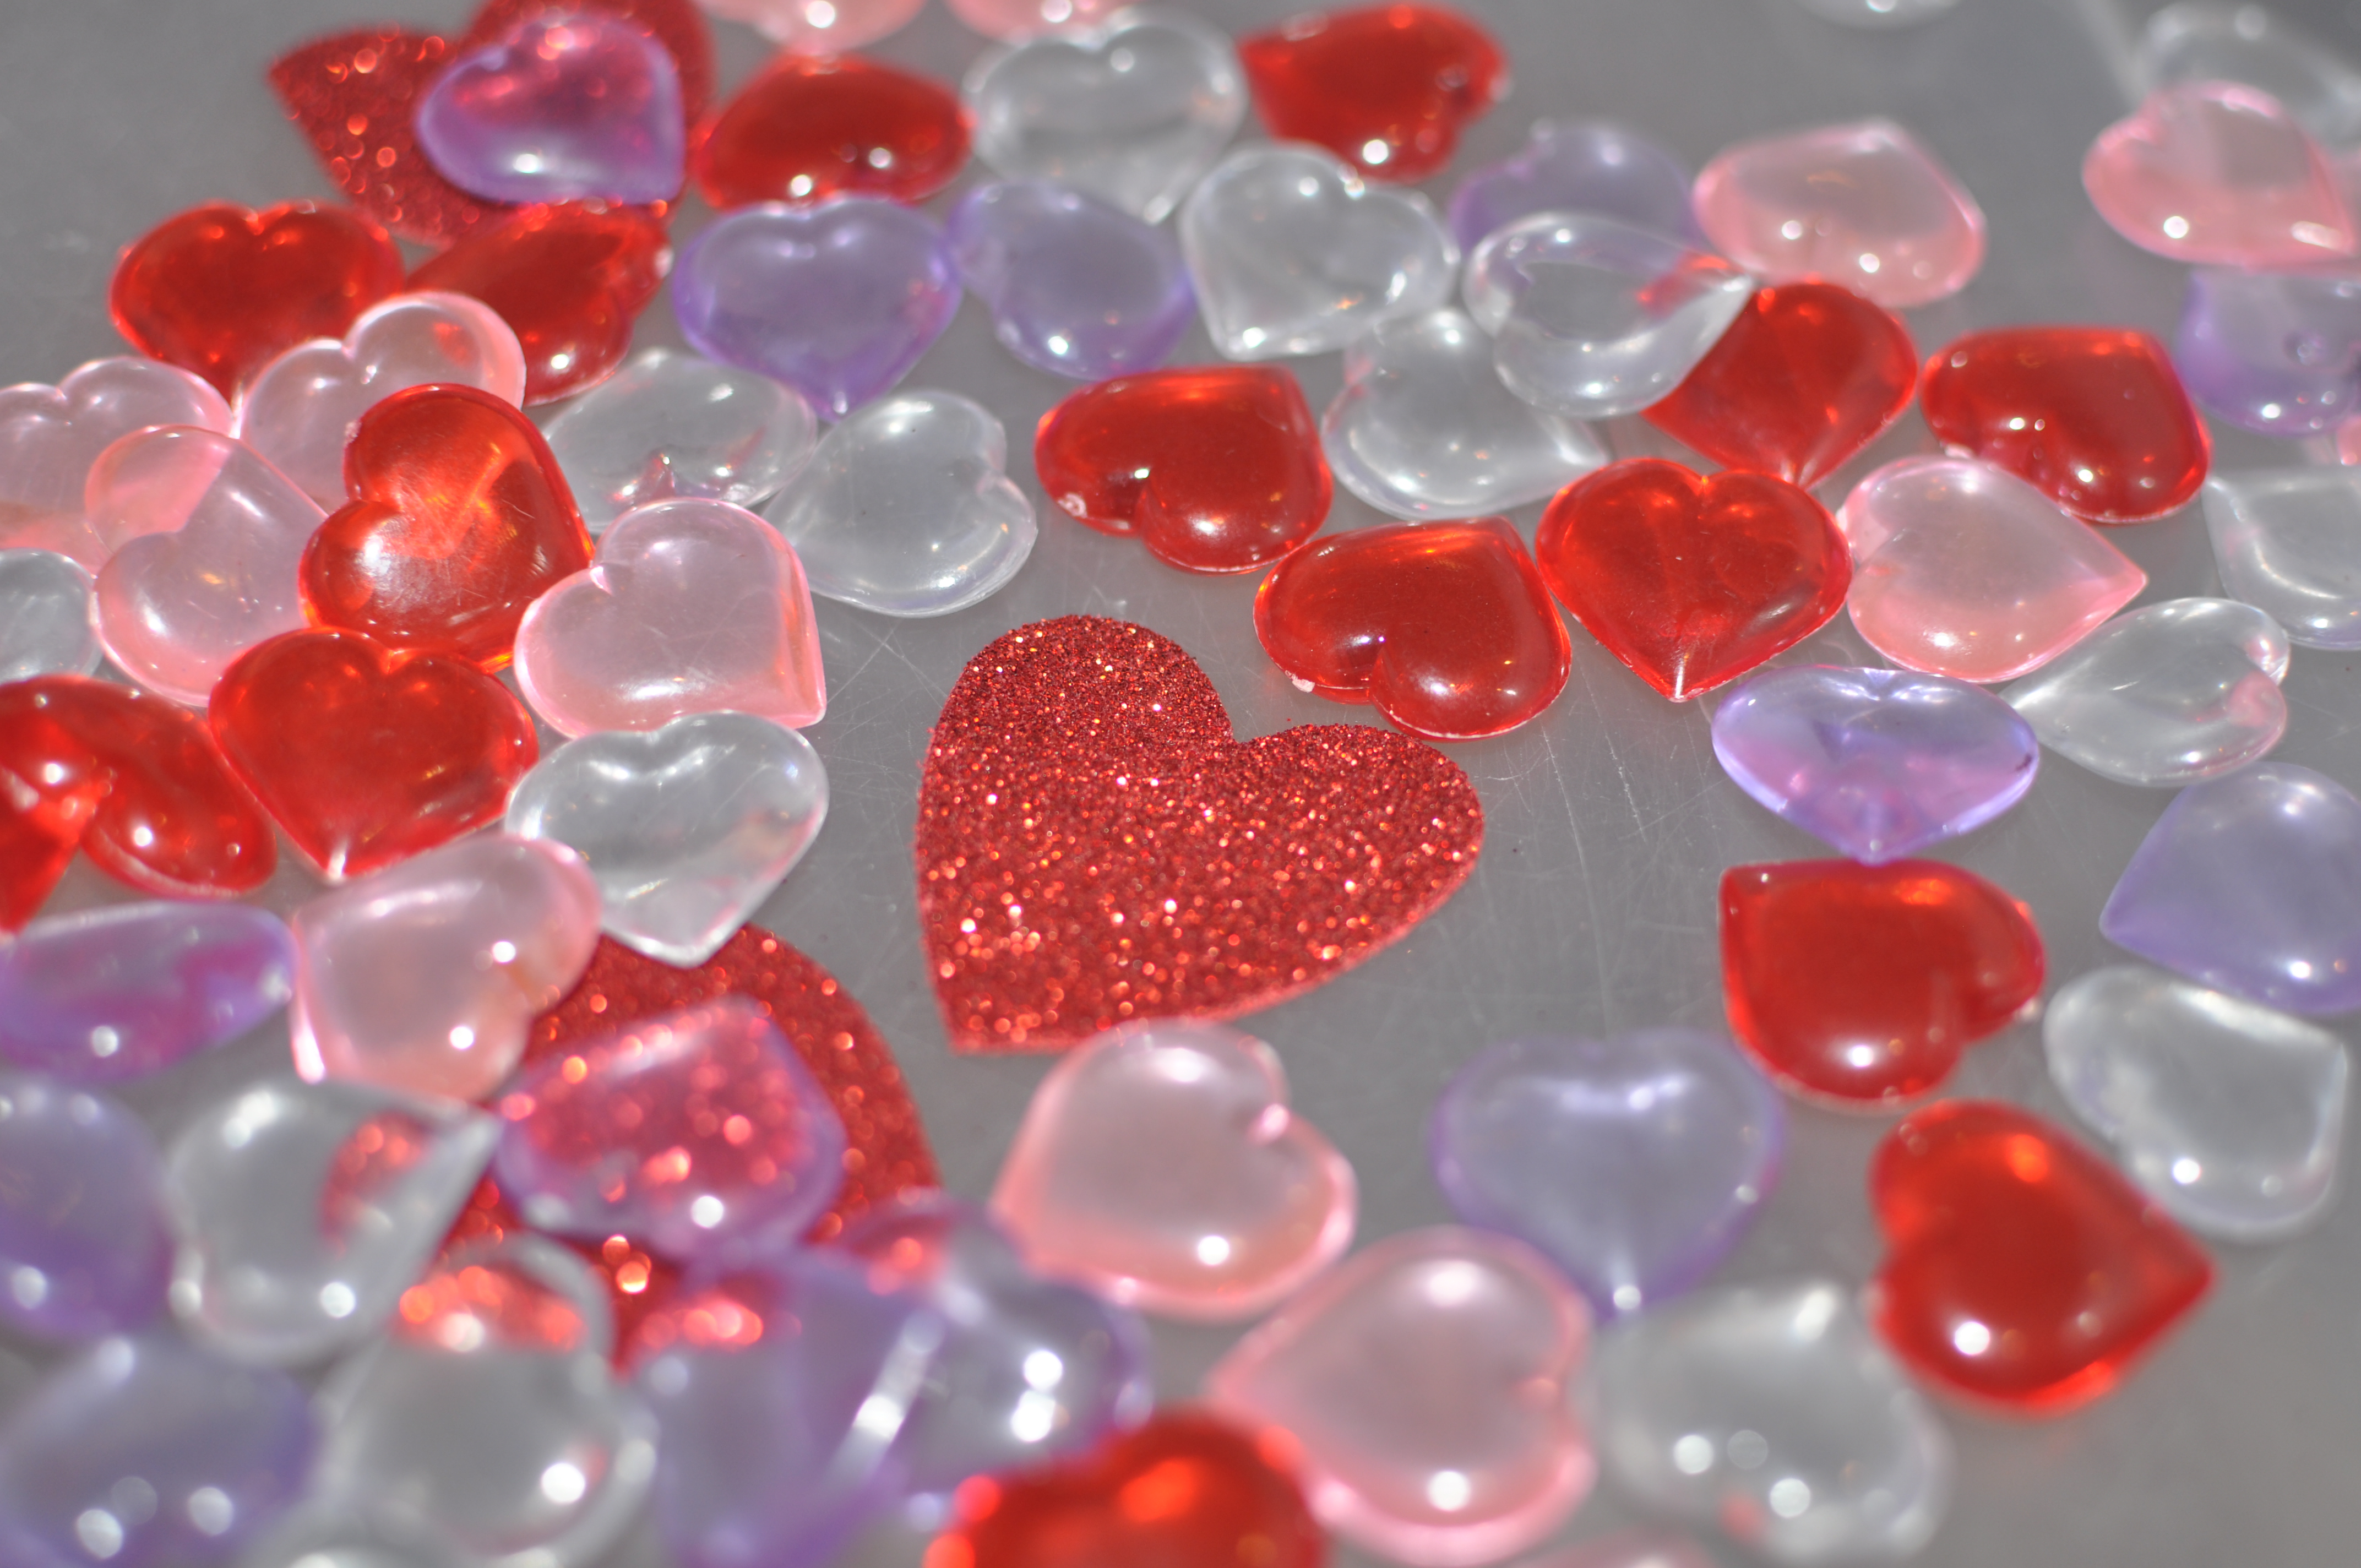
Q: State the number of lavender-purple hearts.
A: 14